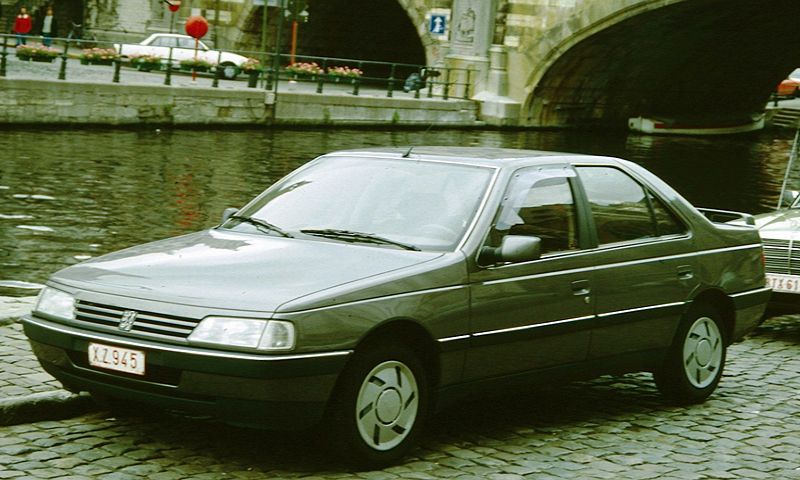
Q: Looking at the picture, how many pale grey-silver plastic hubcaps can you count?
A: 2